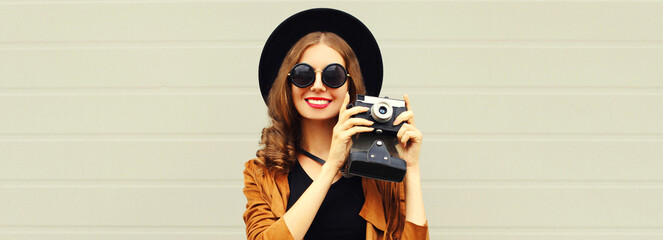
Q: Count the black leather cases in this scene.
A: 1